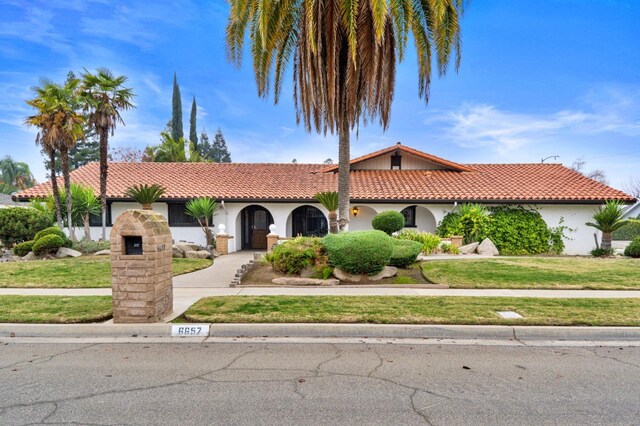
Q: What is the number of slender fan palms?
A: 3